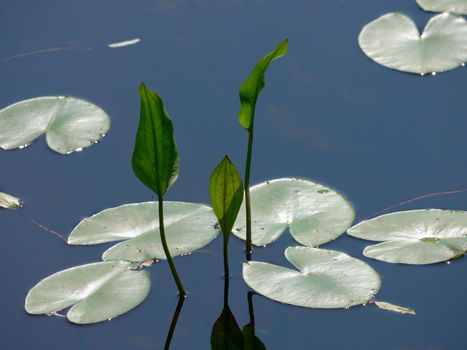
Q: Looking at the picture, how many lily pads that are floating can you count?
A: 8